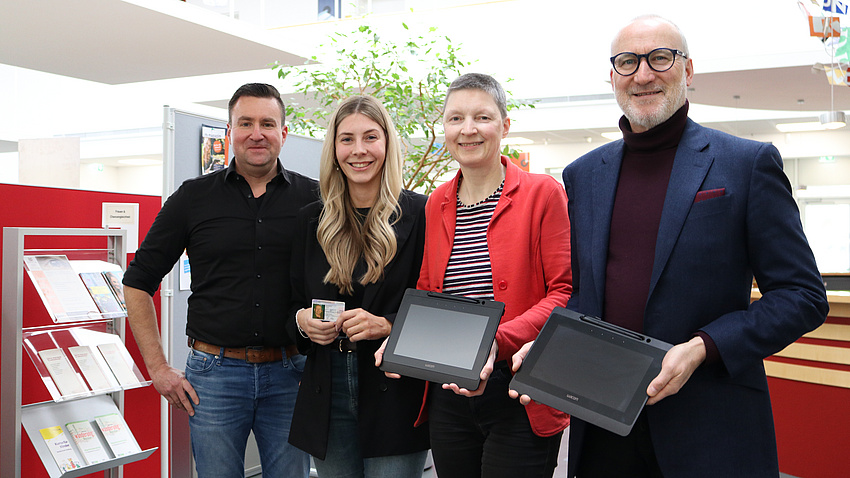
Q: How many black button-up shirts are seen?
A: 1